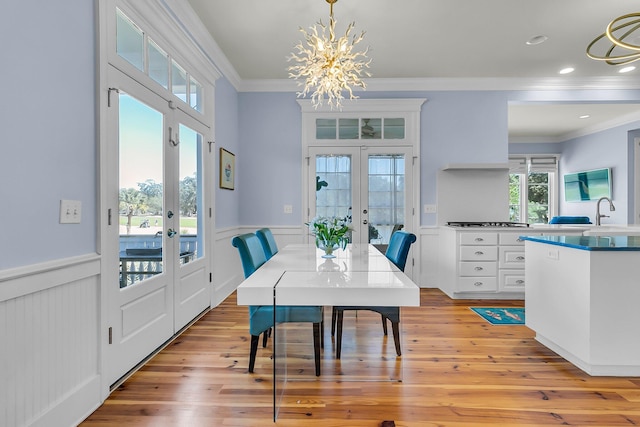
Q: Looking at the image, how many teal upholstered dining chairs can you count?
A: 3